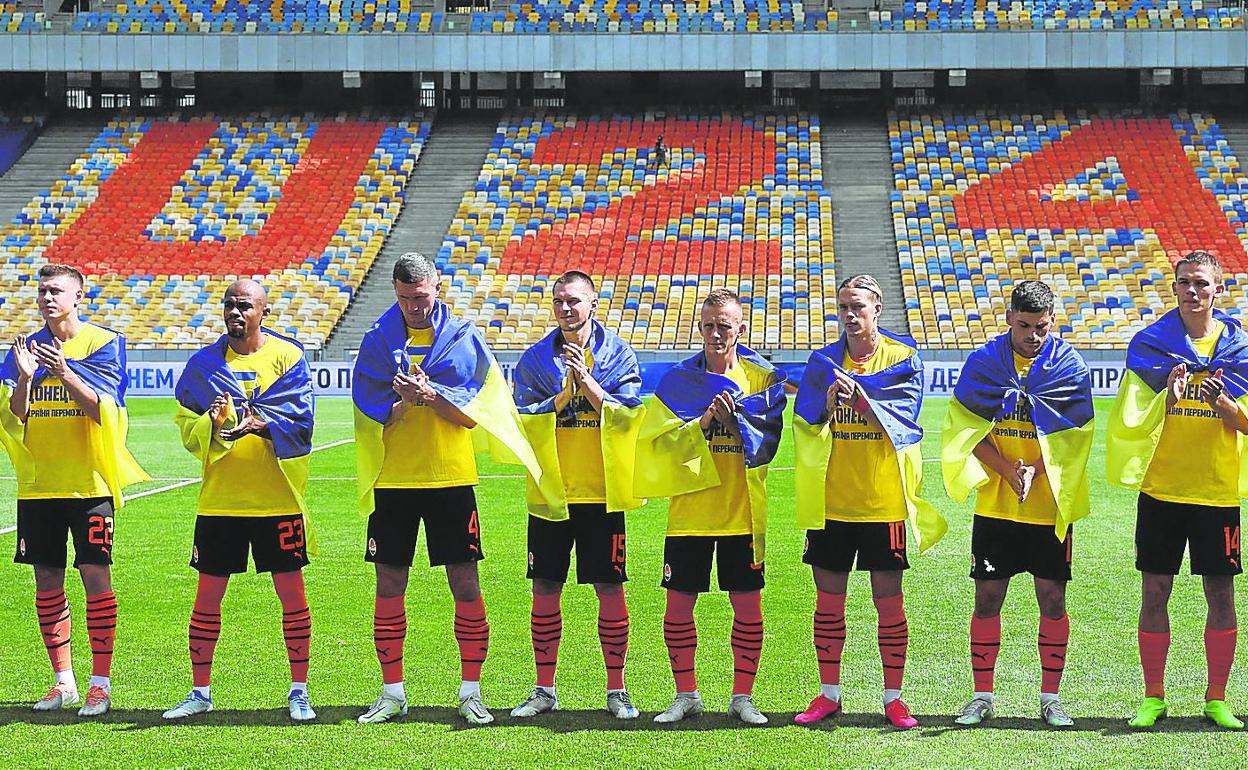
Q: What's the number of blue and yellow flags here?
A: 8